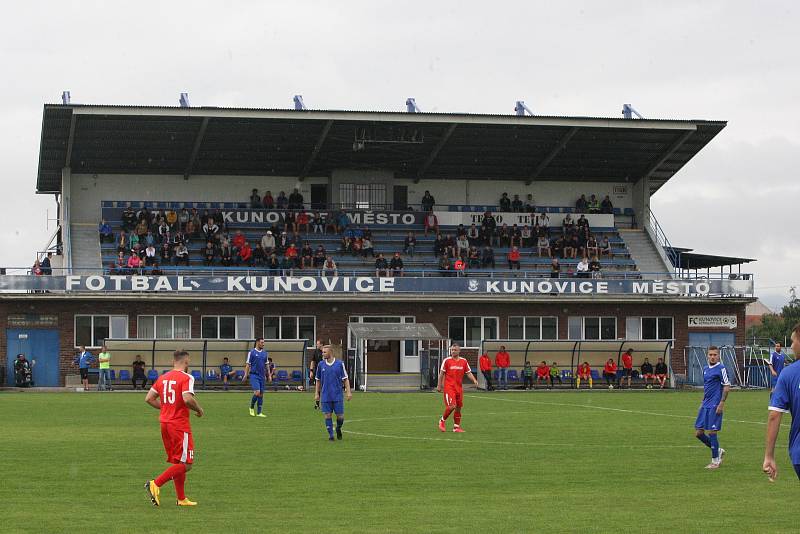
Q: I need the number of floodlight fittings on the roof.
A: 6